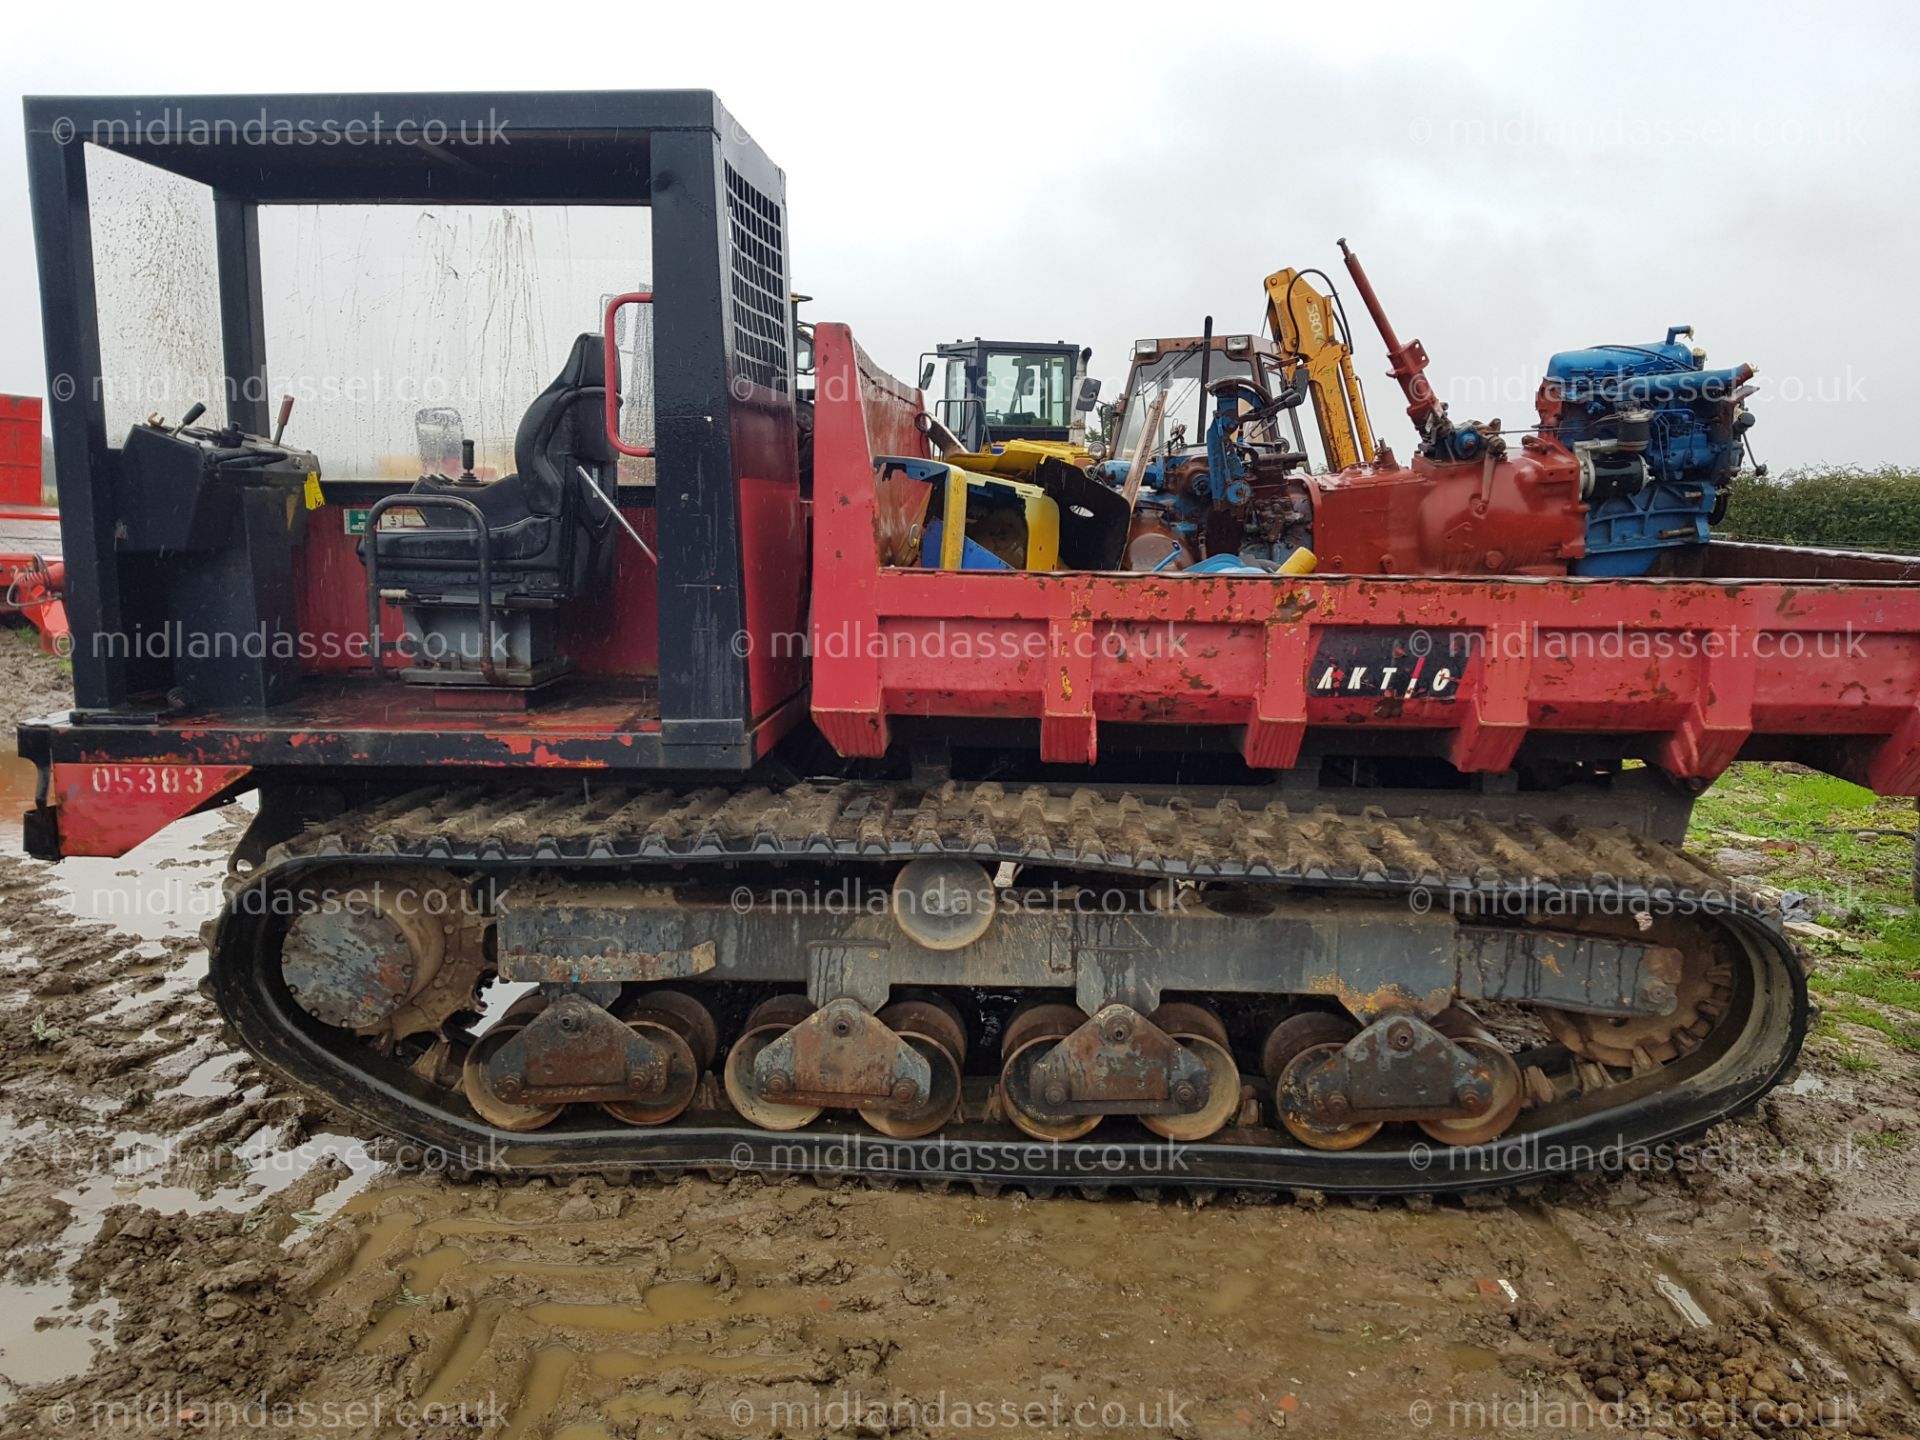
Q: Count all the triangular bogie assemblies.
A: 4